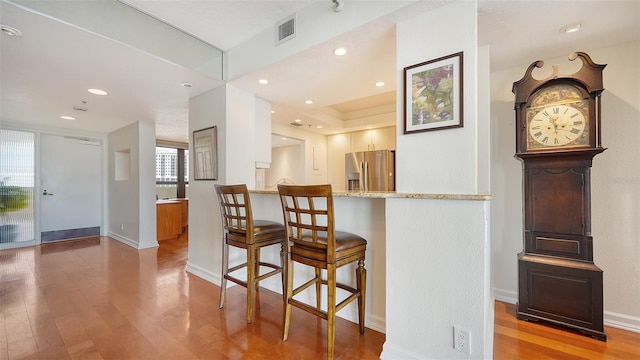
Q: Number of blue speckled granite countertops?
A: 0